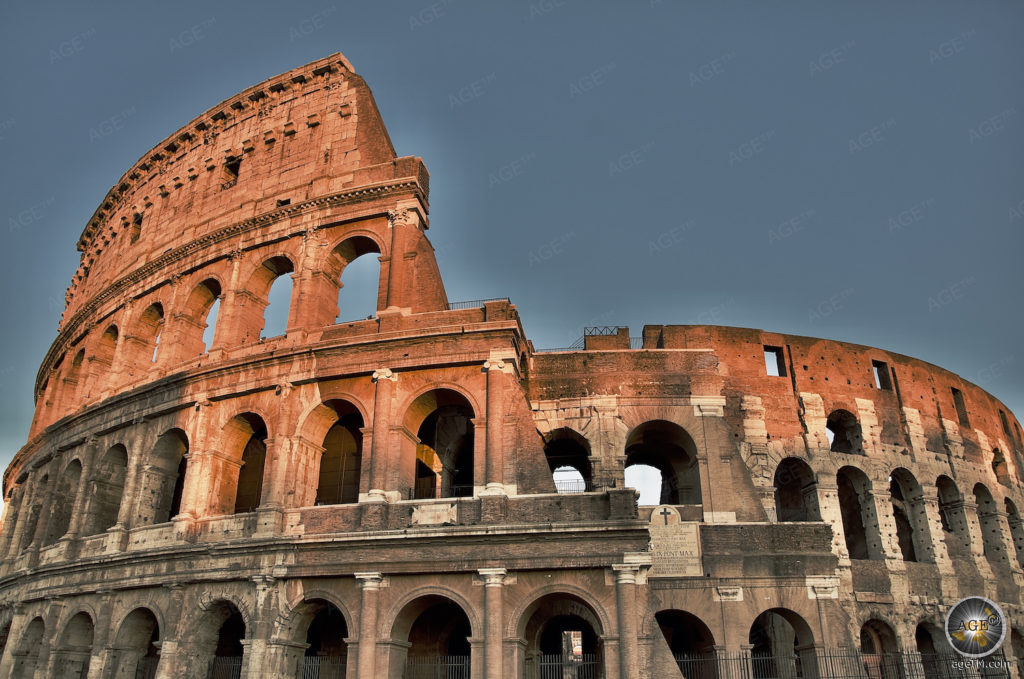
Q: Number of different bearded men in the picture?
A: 0